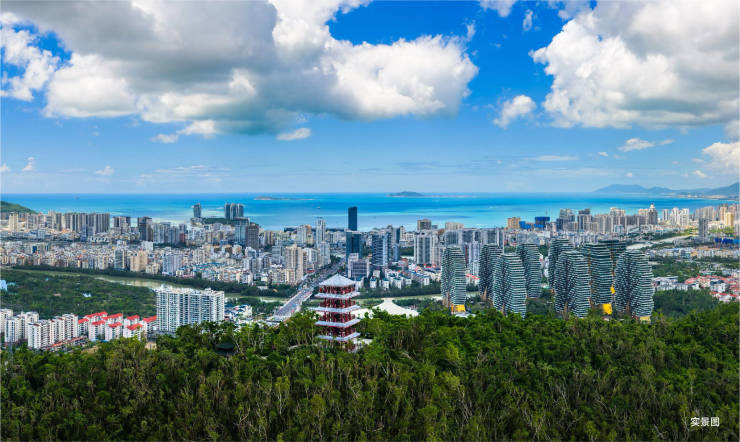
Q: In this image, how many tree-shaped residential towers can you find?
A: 9